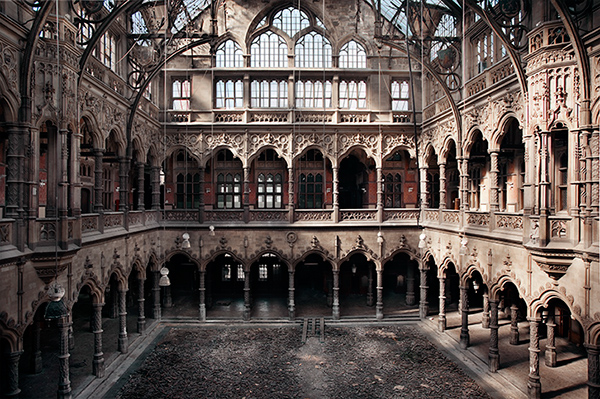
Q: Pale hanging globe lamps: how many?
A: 7